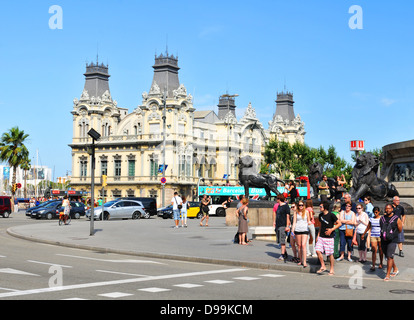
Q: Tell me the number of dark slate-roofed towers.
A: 4